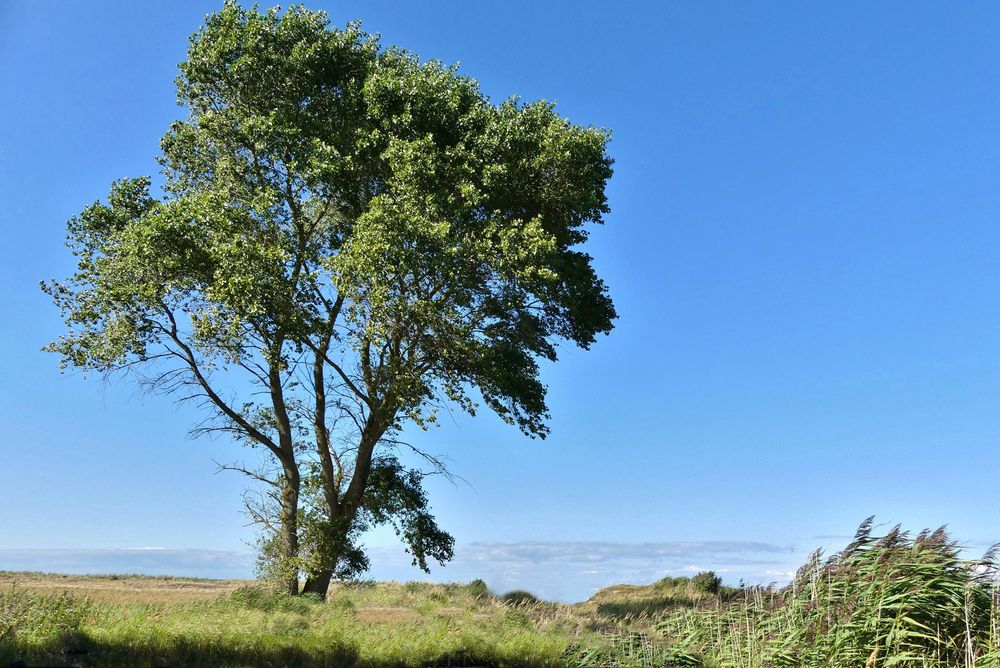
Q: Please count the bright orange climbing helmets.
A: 0